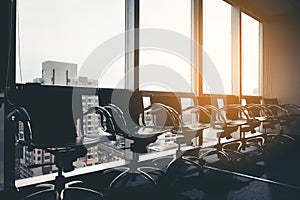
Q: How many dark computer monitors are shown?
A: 0